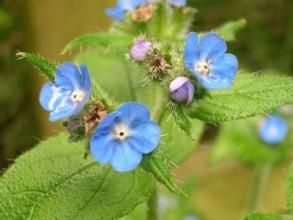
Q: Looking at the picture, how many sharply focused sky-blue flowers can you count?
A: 3